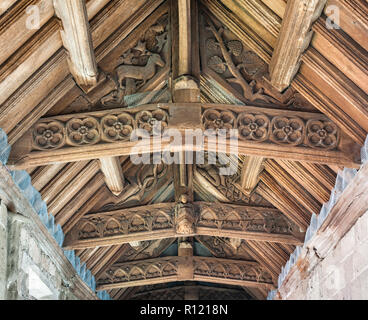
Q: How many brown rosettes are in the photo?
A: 8